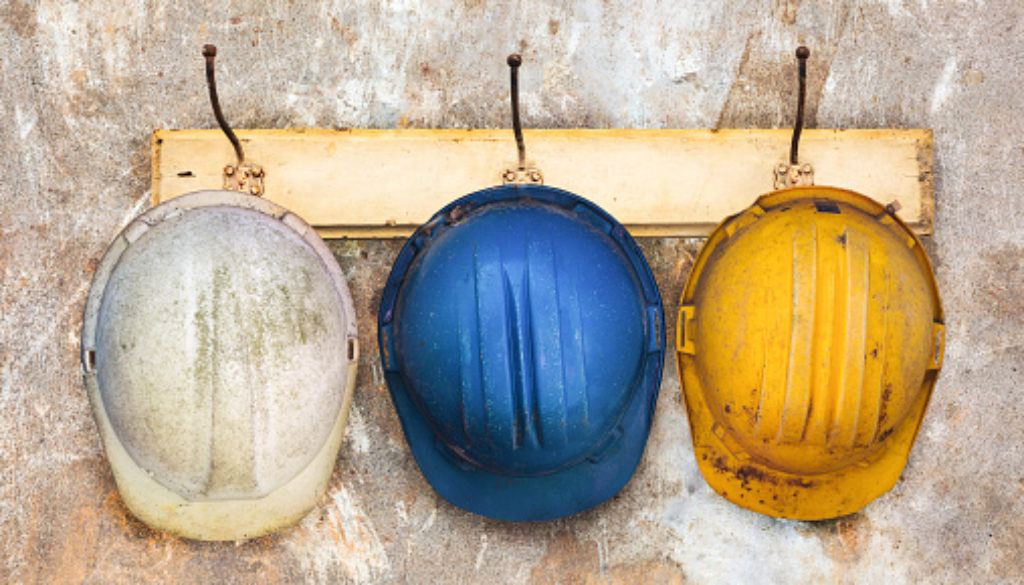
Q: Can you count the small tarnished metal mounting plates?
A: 3